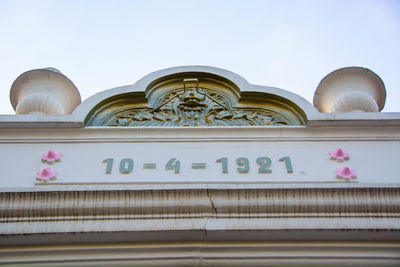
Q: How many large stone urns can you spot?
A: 2